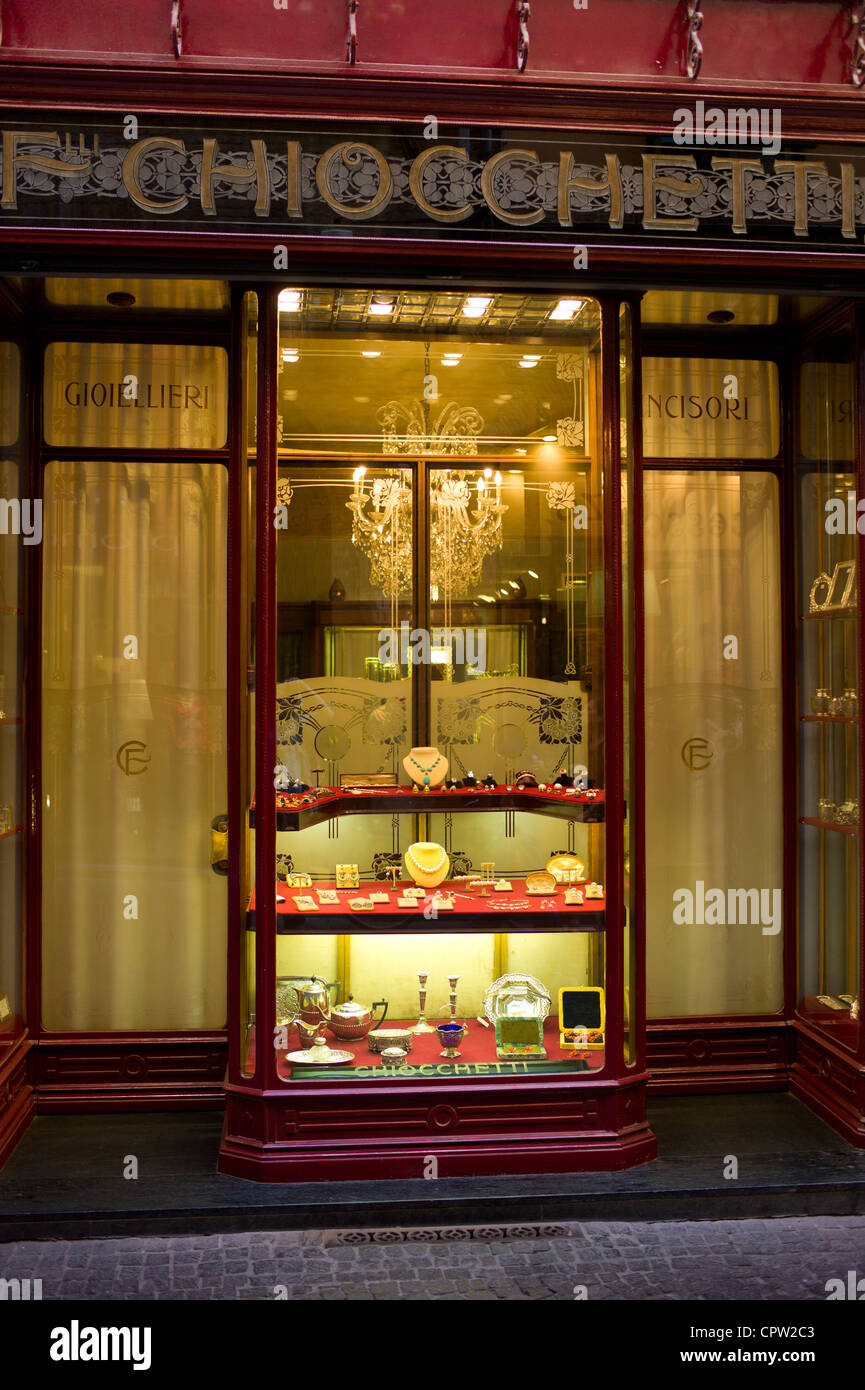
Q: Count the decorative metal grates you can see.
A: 1